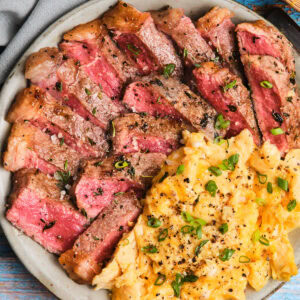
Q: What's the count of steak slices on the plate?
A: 15